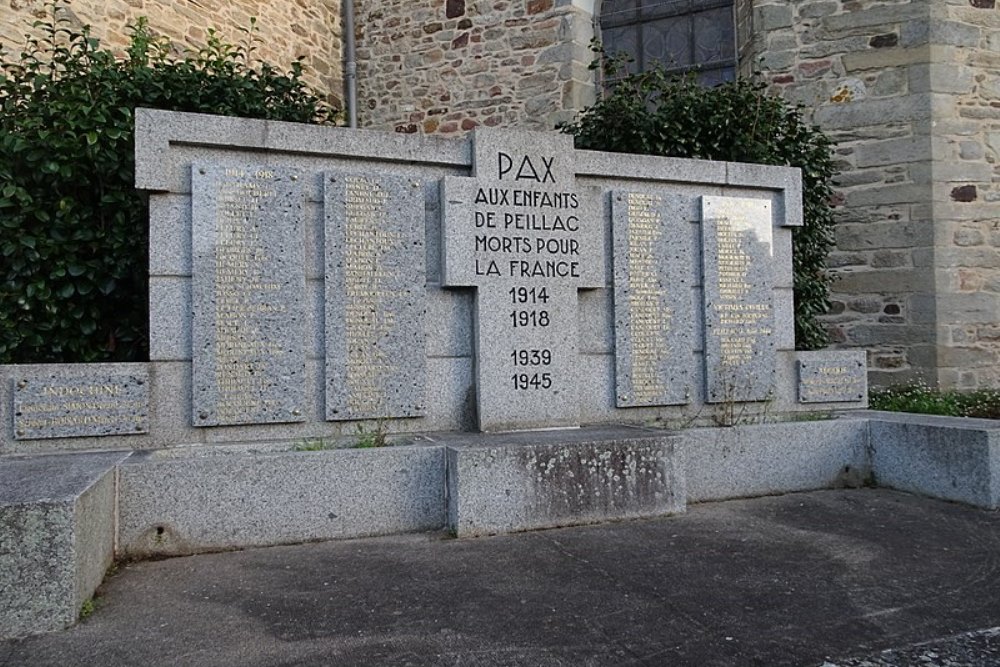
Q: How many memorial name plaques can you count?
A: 6